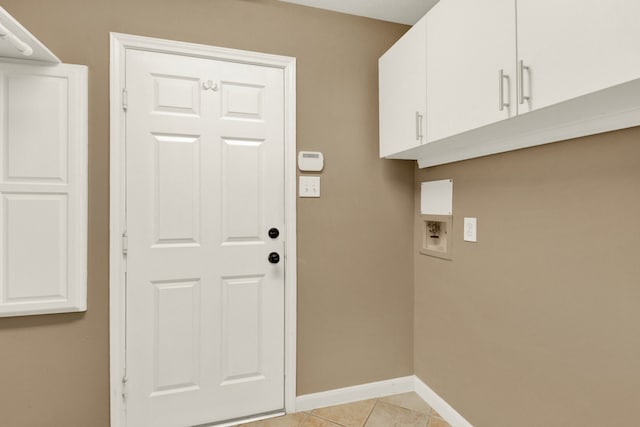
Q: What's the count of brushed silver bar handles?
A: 3